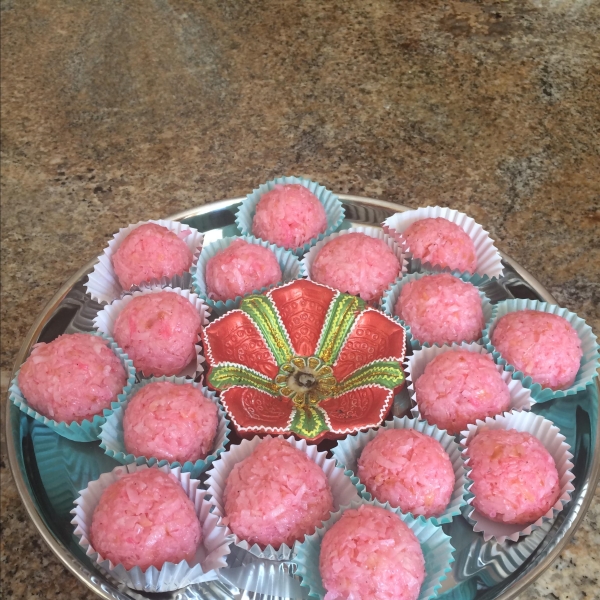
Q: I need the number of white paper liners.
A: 8